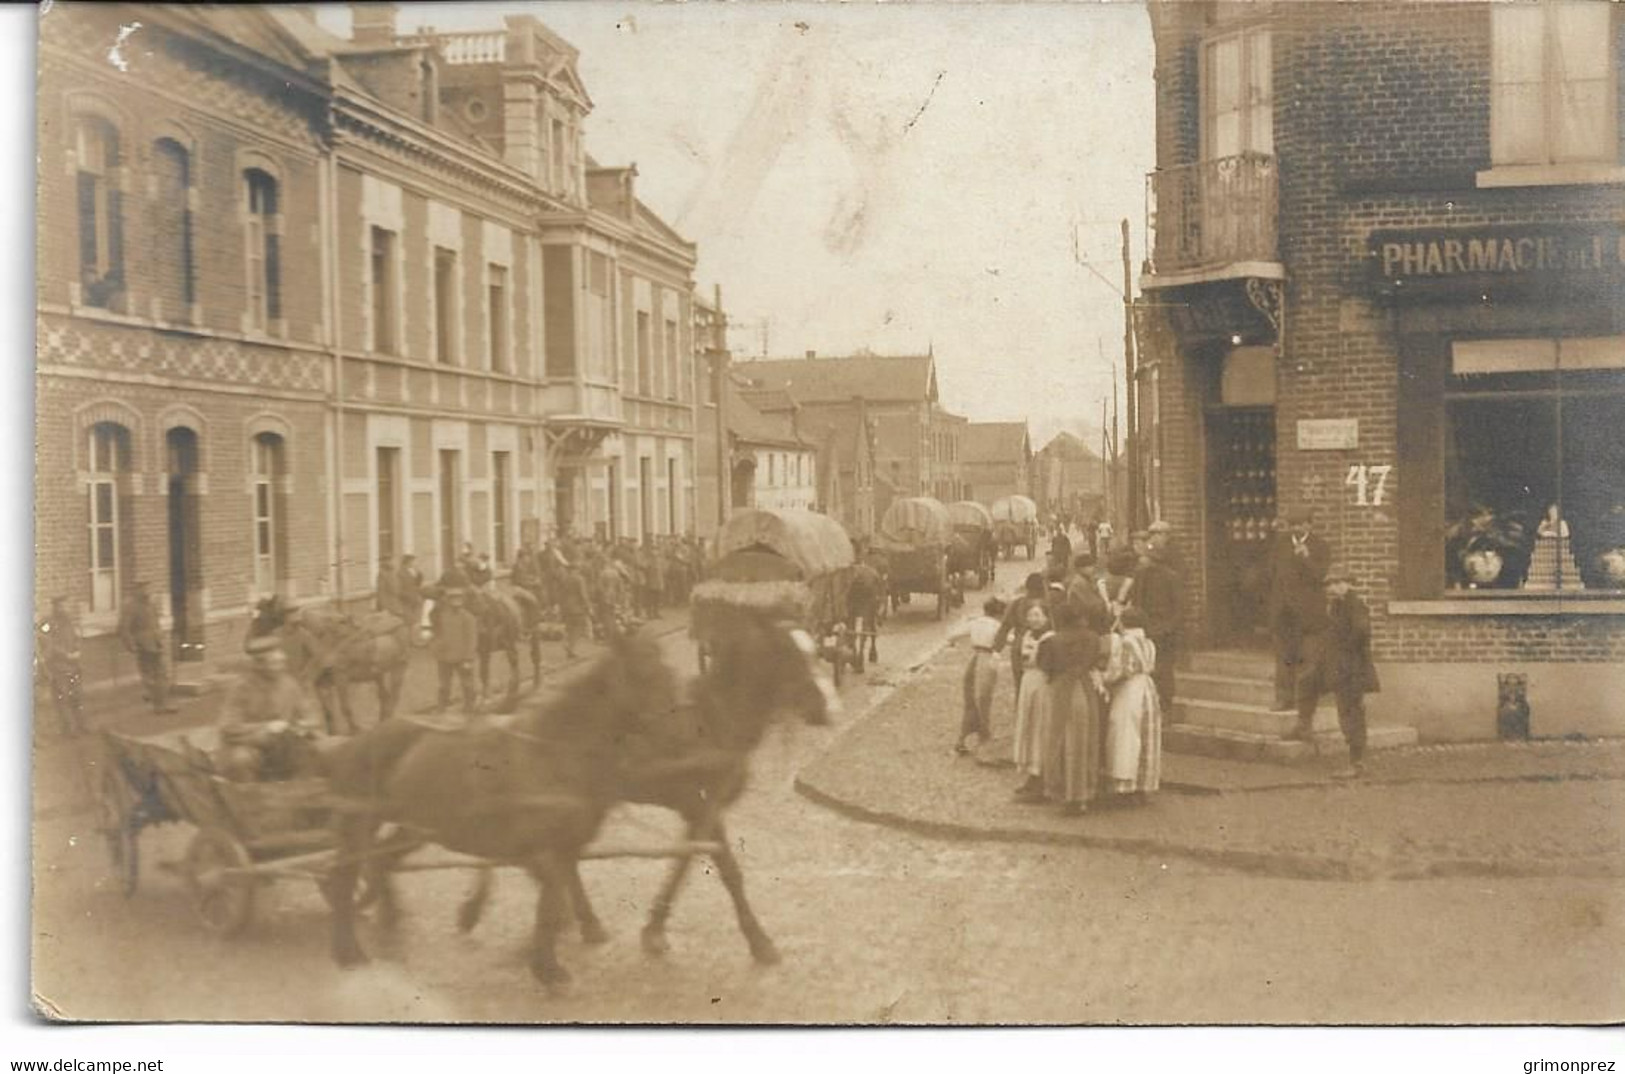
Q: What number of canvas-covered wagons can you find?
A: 4